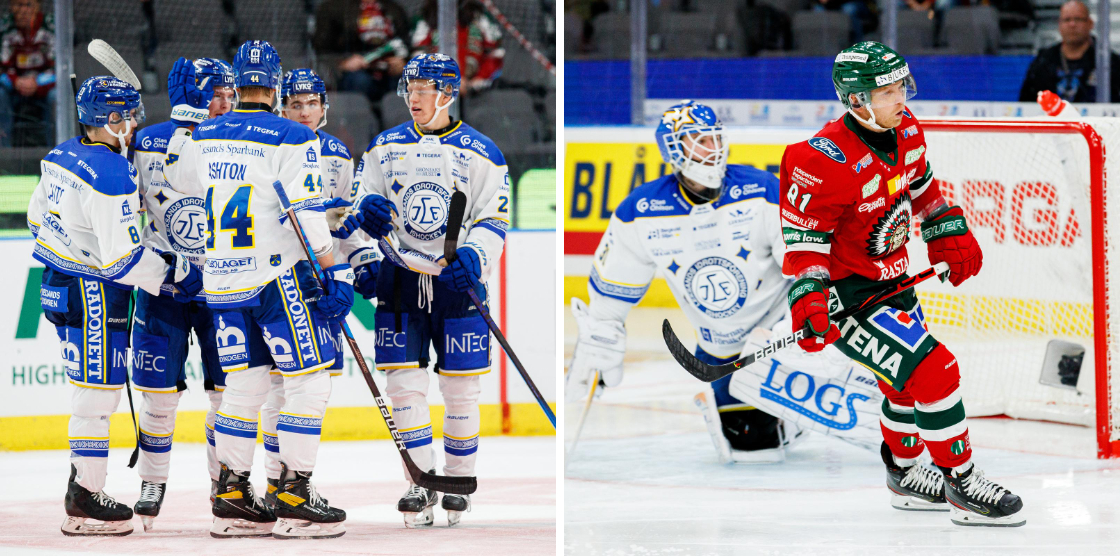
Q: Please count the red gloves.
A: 2